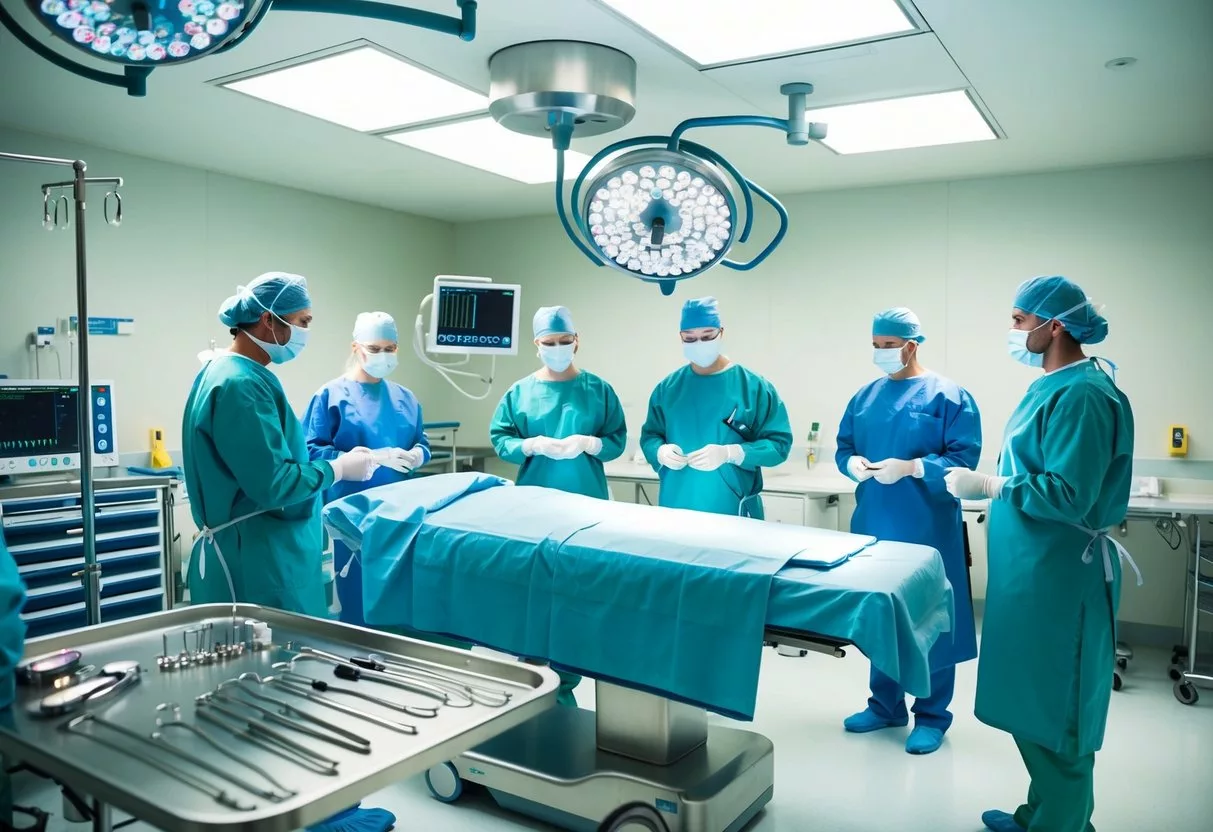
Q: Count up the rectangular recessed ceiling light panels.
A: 4